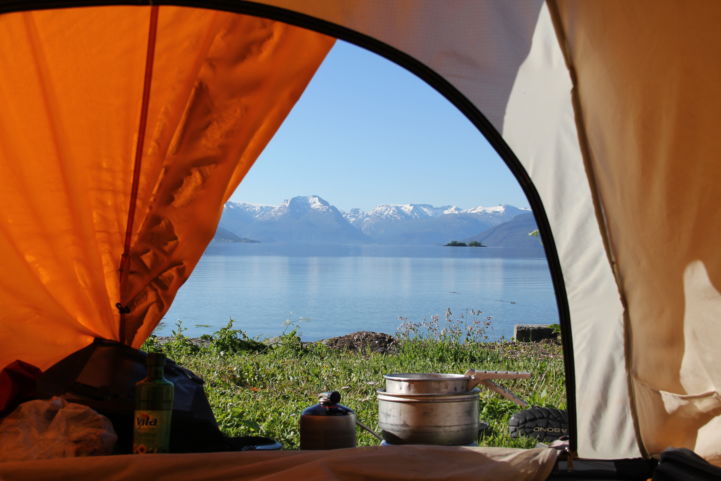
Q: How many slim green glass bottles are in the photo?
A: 1